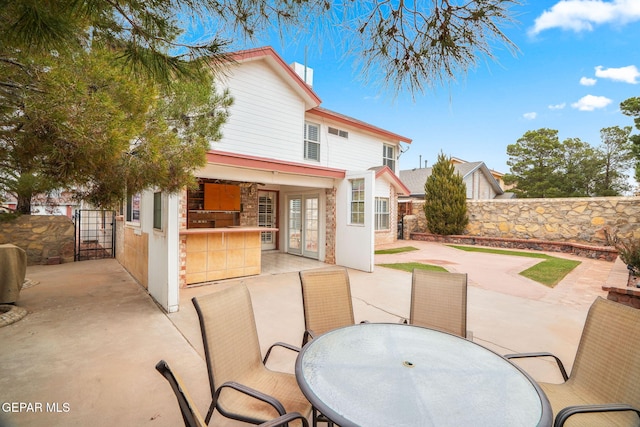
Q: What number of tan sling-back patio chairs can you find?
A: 5